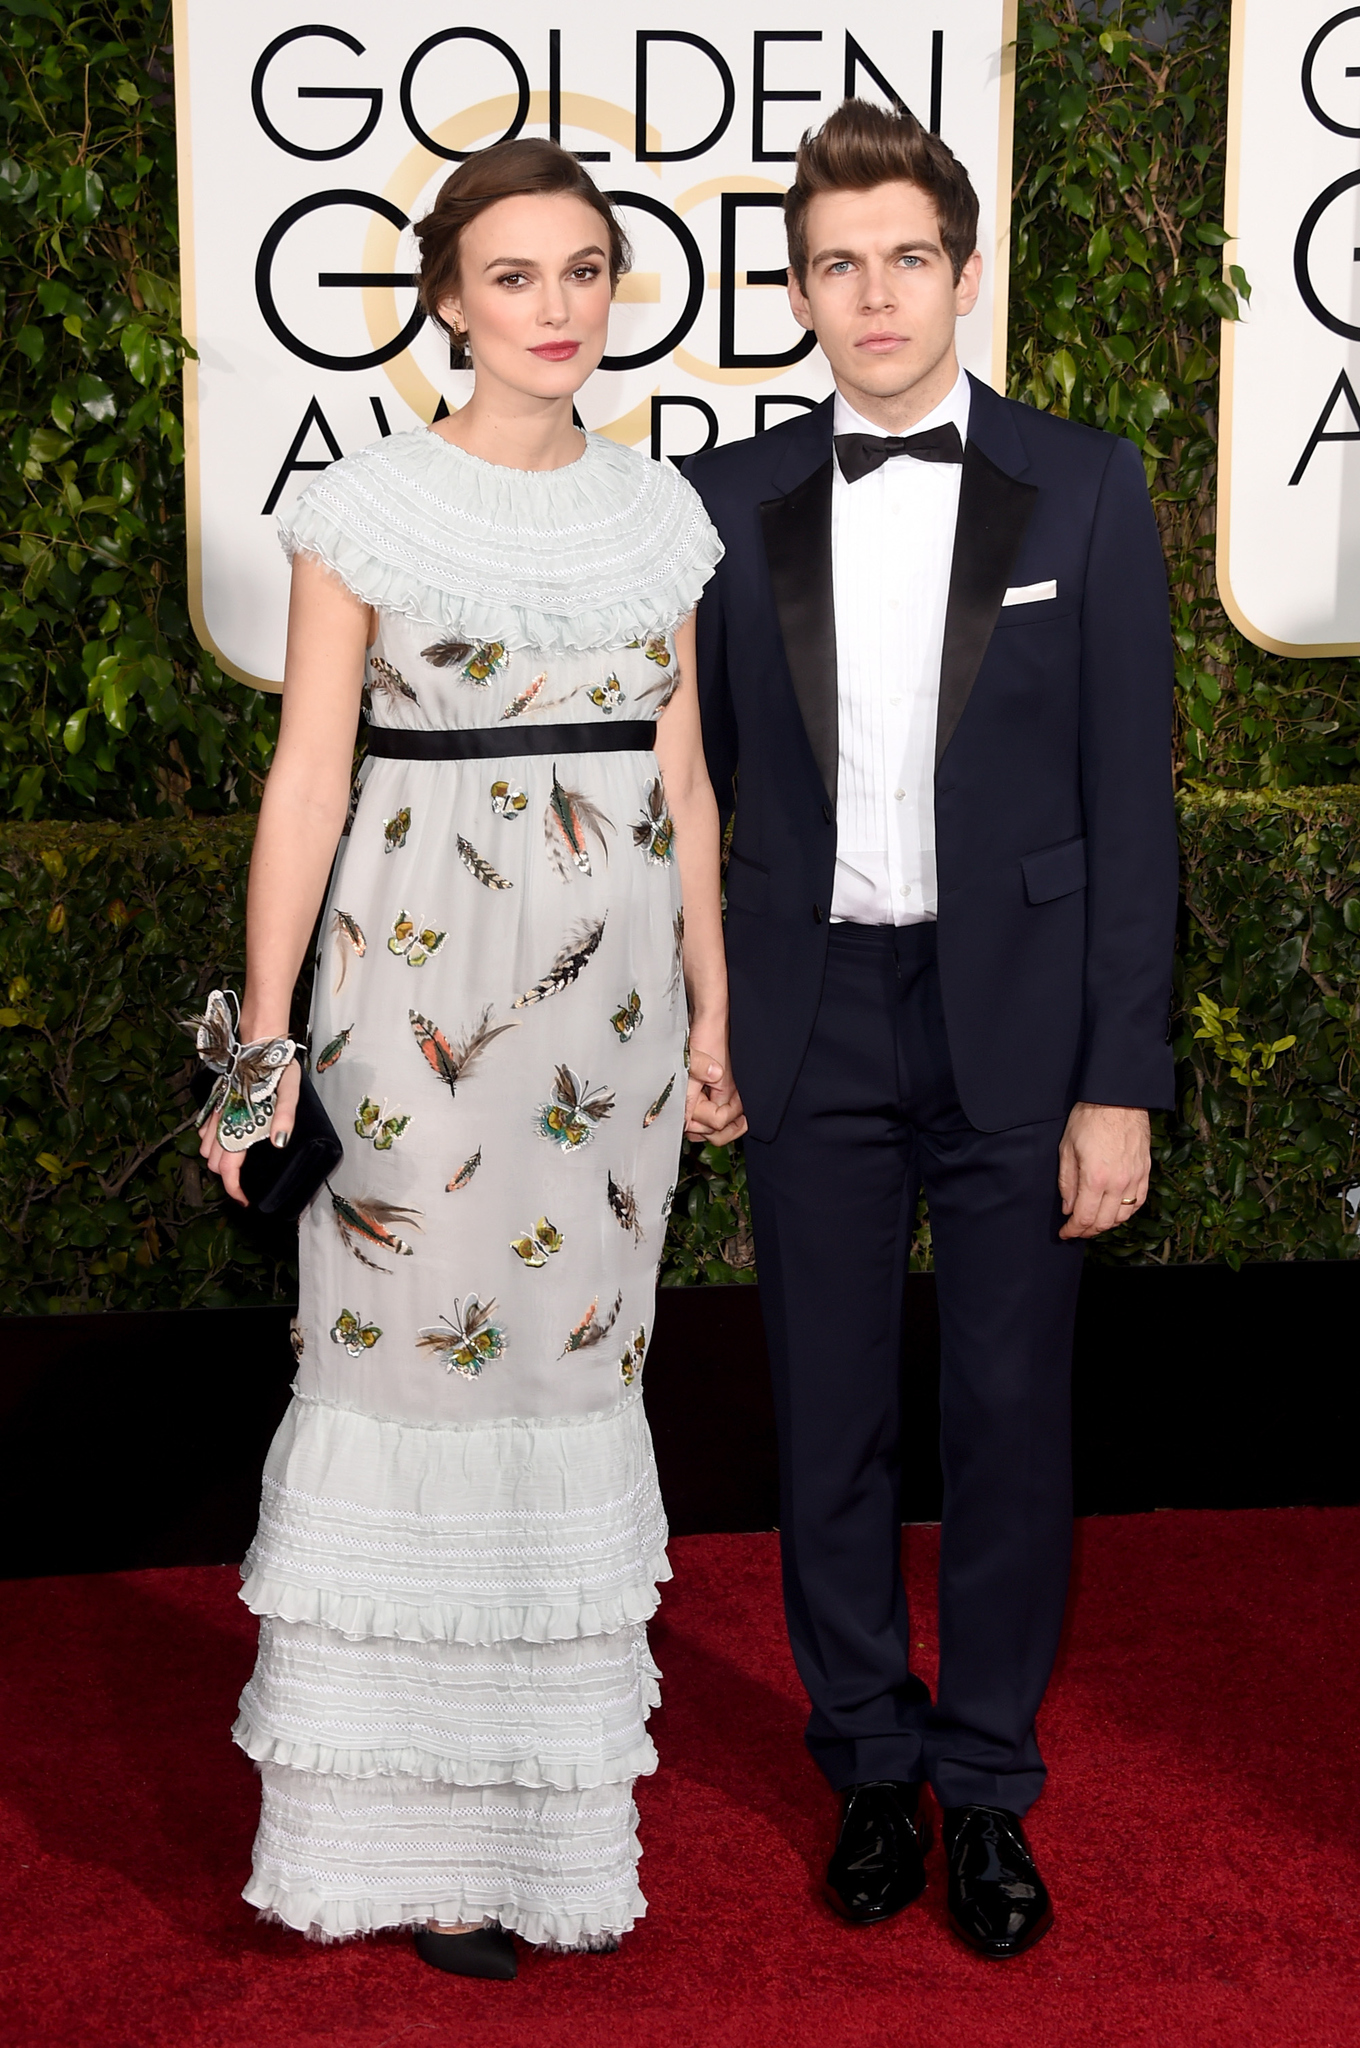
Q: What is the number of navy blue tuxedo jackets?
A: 1